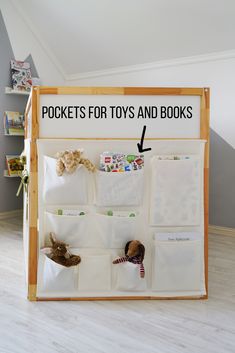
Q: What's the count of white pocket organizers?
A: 9